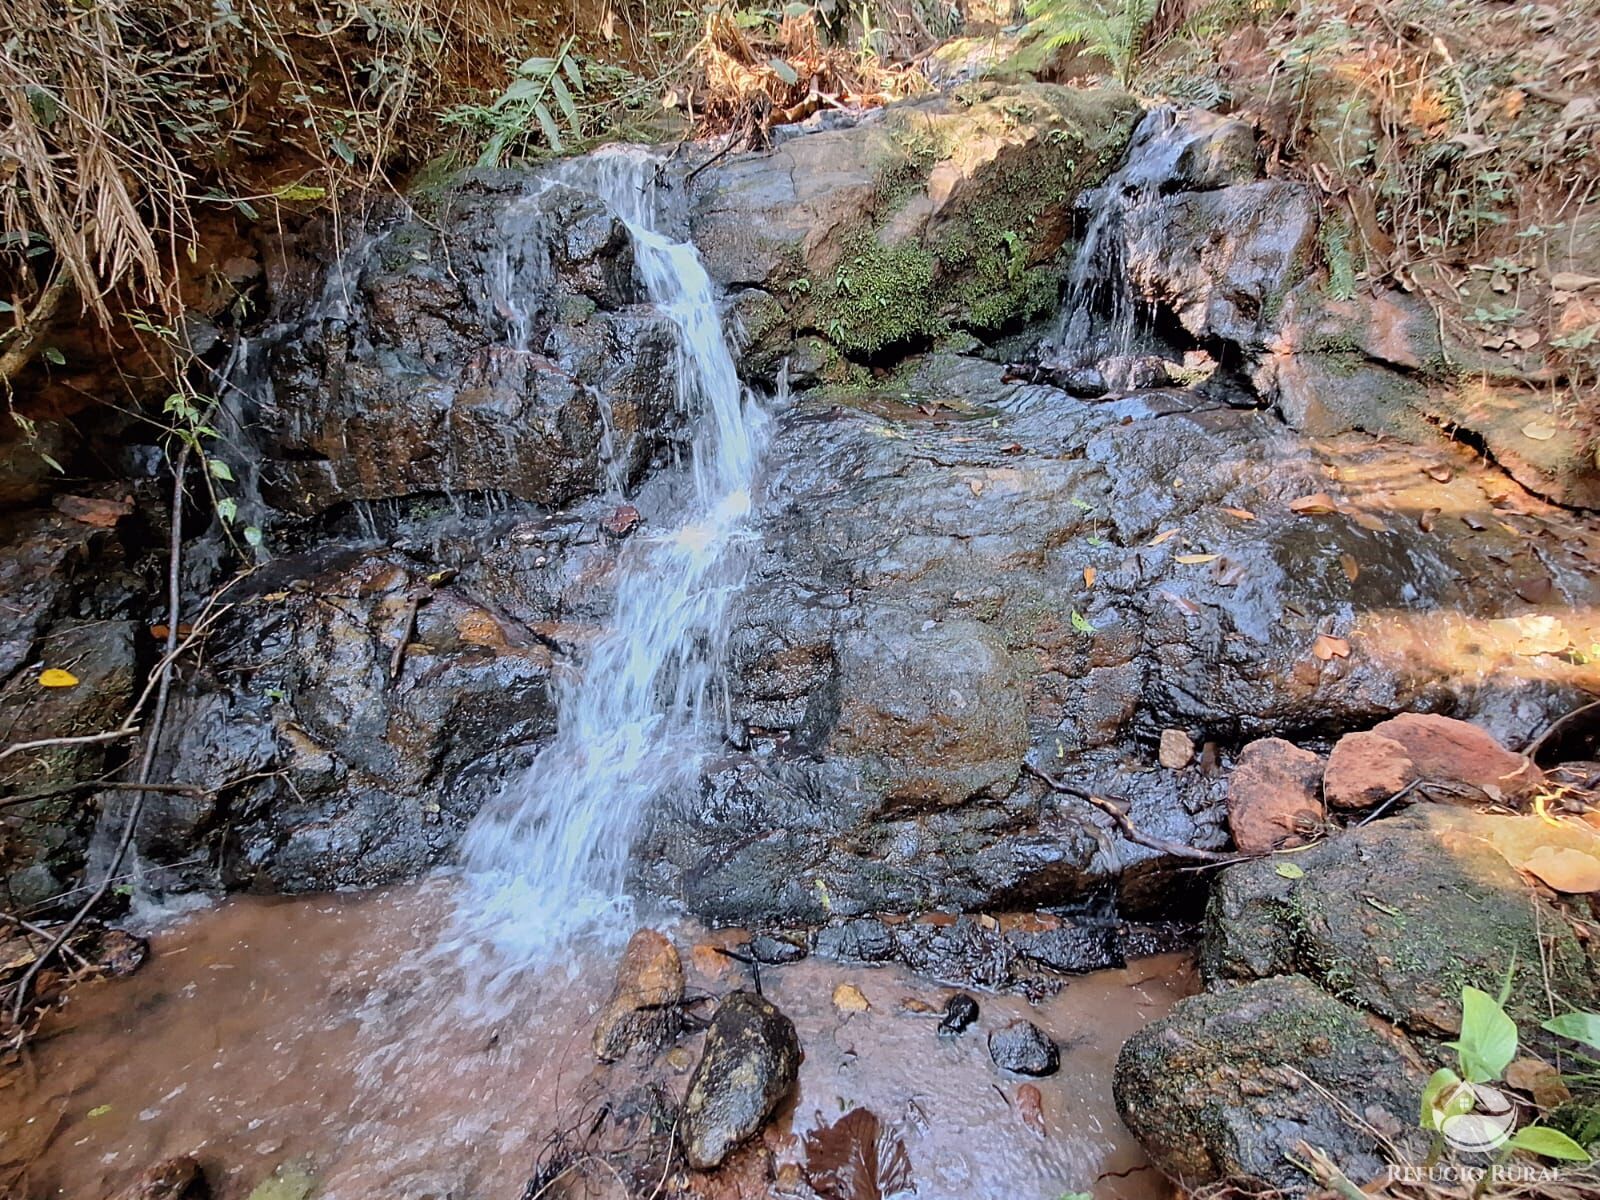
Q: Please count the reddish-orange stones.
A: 3